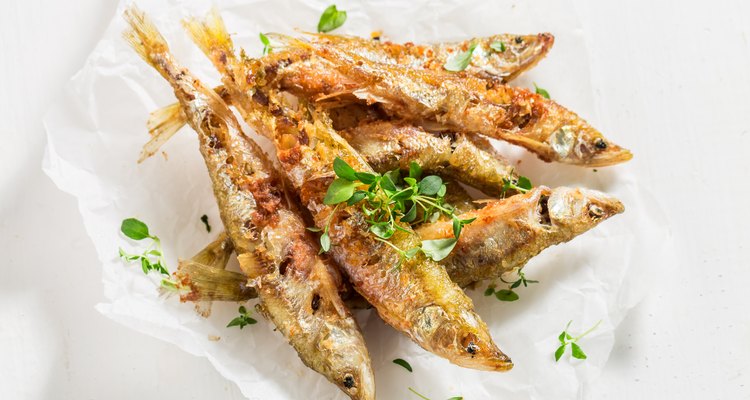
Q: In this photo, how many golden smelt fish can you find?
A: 6